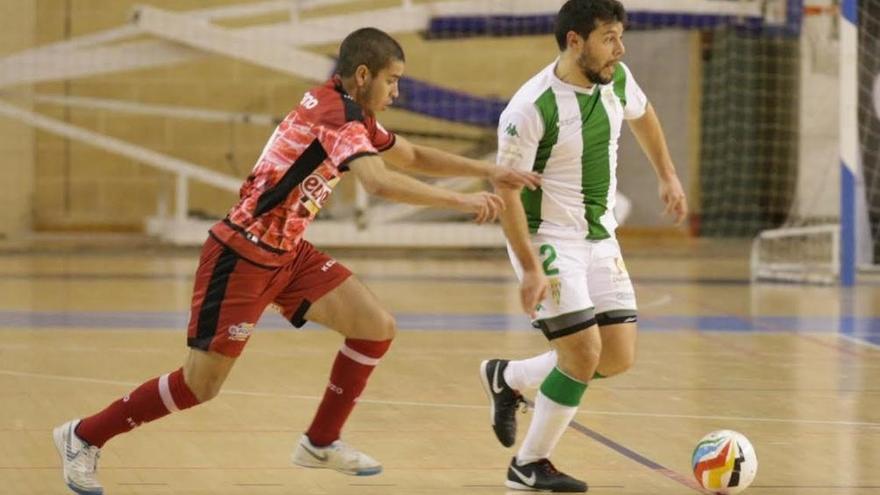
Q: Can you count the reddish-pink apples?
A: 0